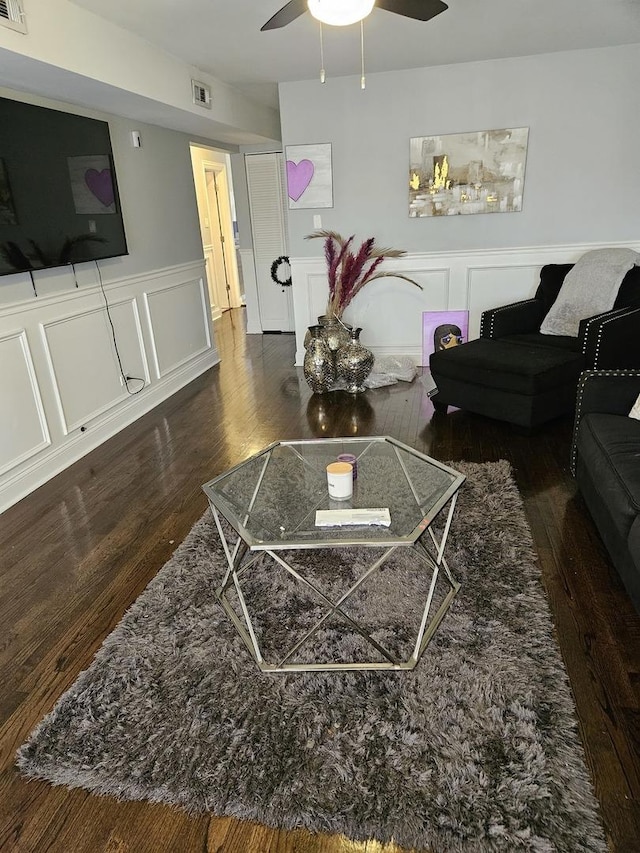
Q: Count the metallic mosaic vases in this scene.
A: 3